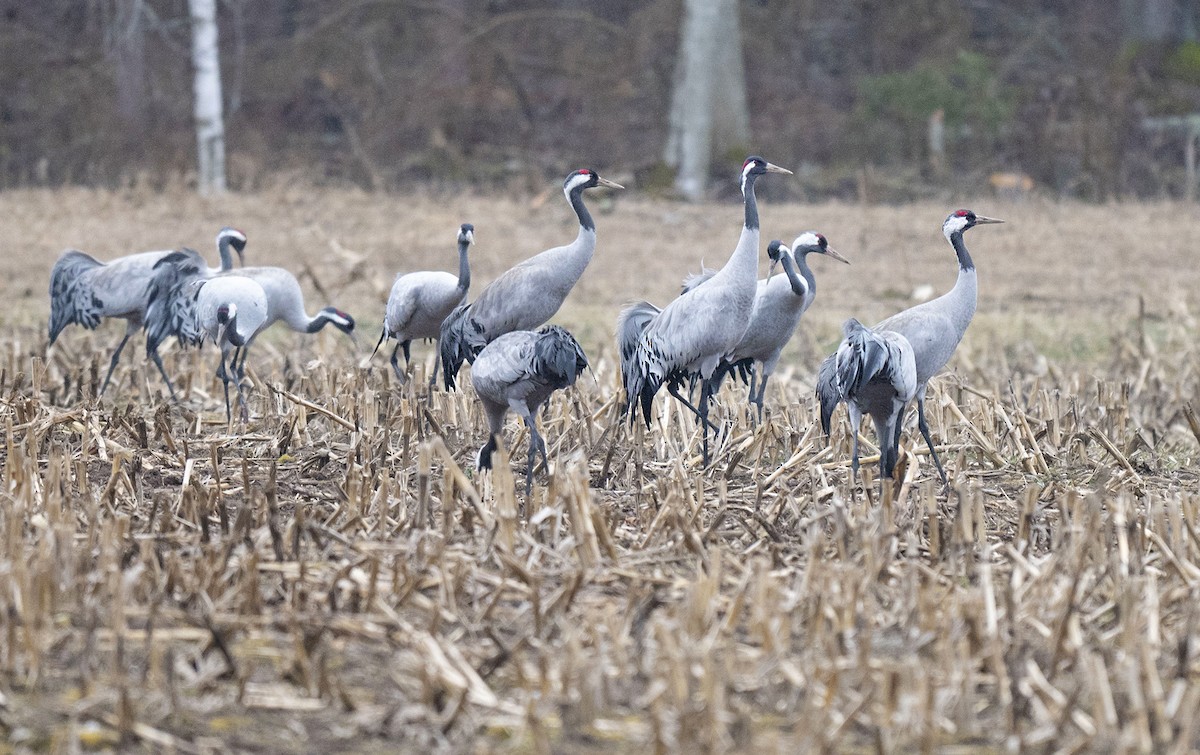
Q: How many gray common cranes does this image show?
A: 11